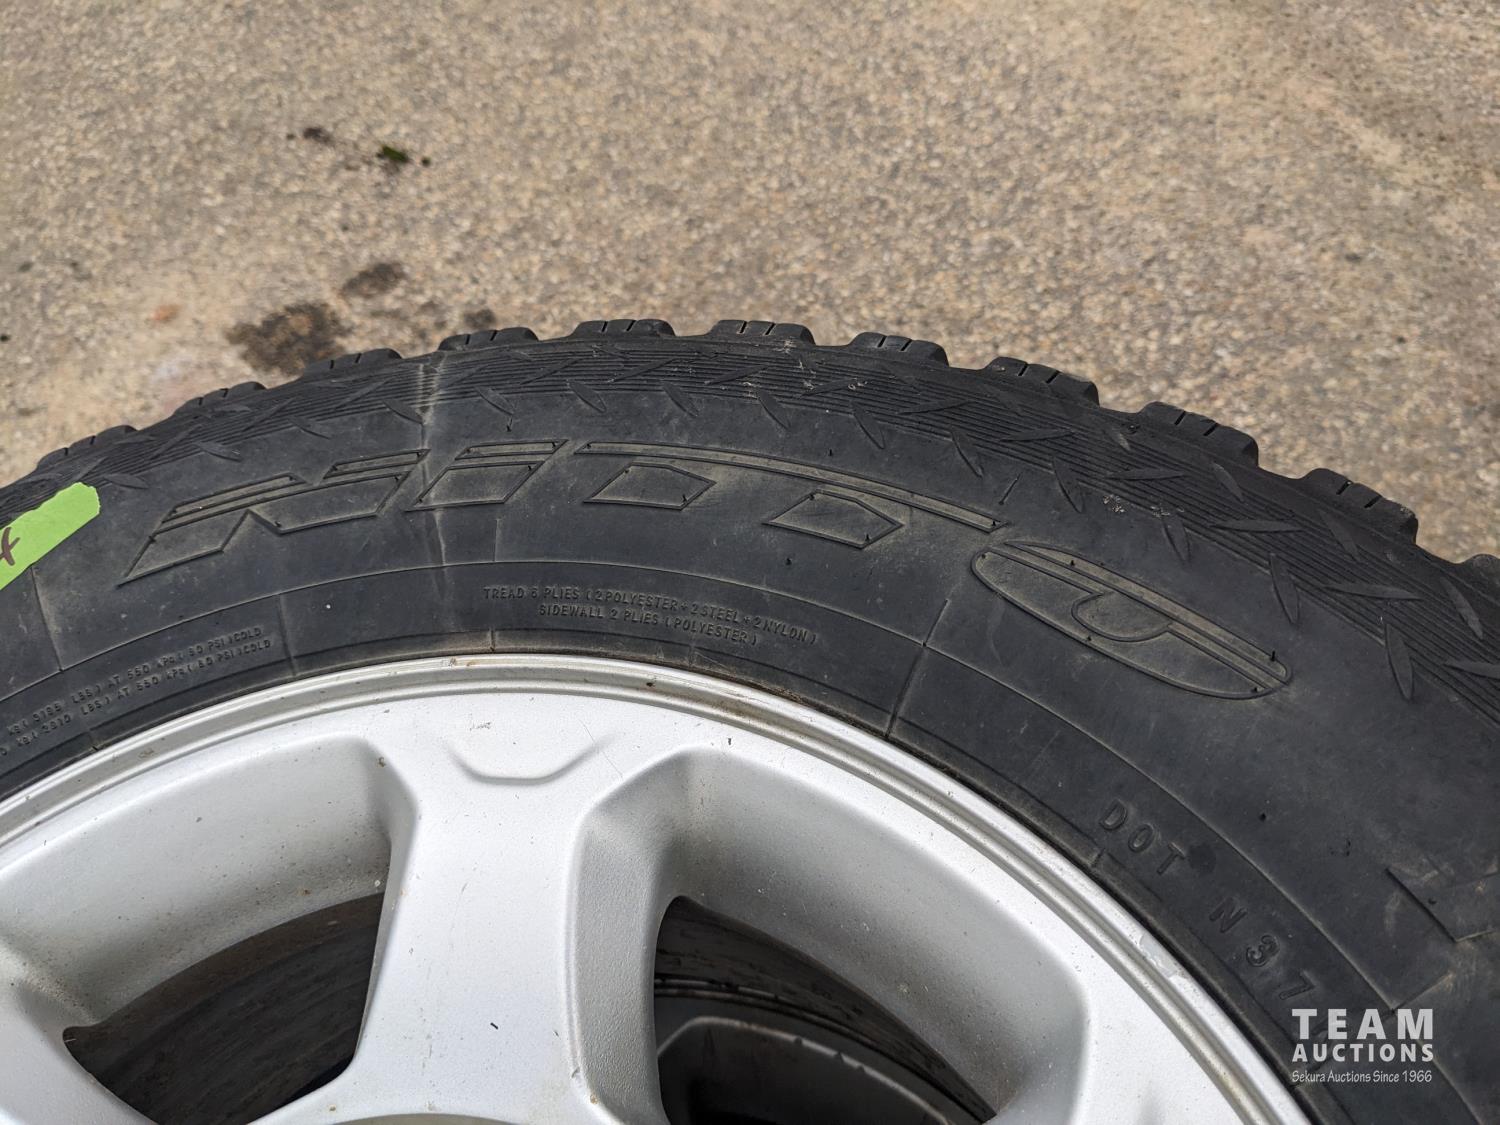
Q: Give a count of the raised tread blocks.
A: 11